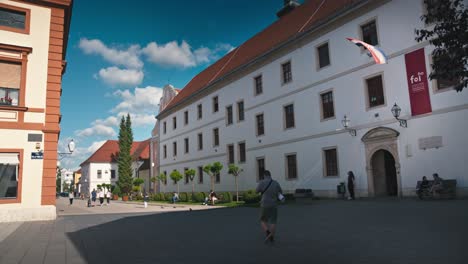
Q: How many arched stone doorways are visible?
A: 1